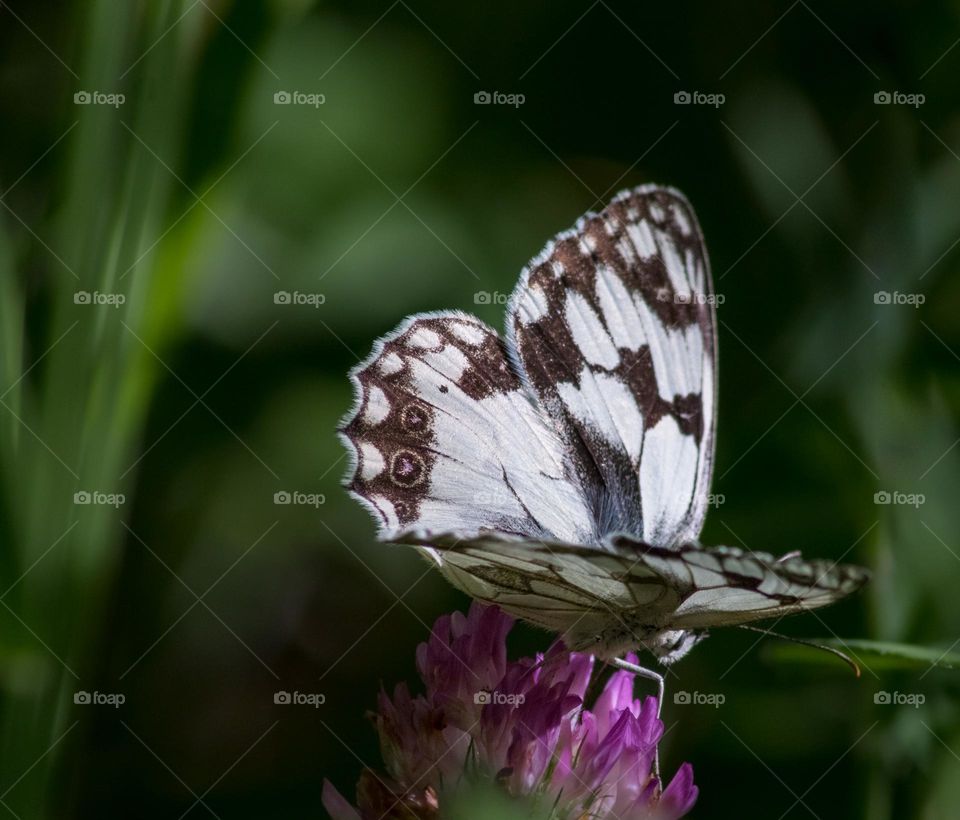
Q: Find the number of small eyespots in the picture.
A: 2